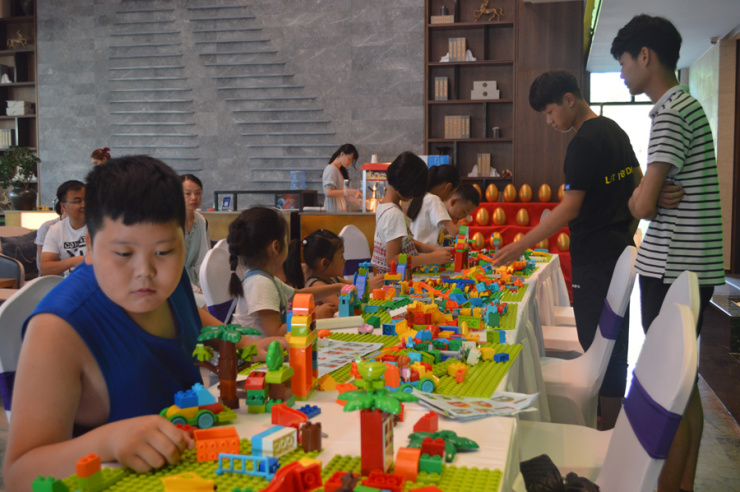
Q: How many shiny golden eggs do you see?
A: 14